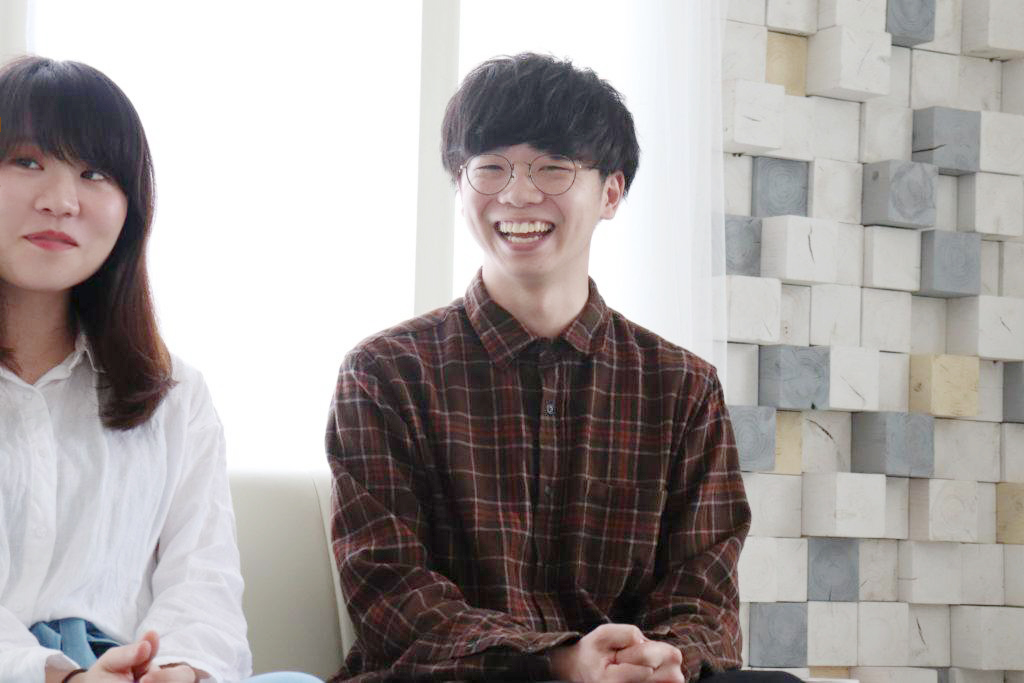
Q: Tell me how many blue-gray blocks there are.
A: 12